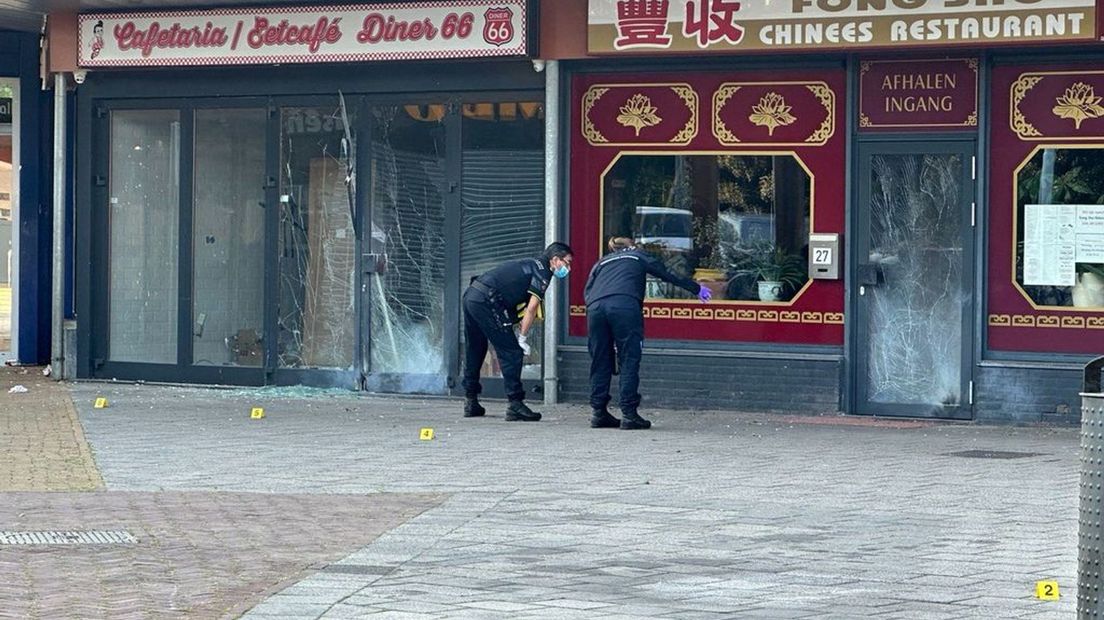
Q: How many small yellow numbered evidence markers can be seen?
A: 4